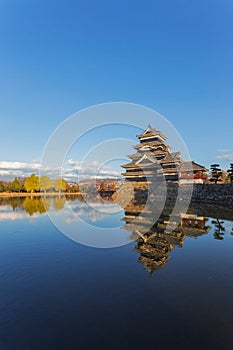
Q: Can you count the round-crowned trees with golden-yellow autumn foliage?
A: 3